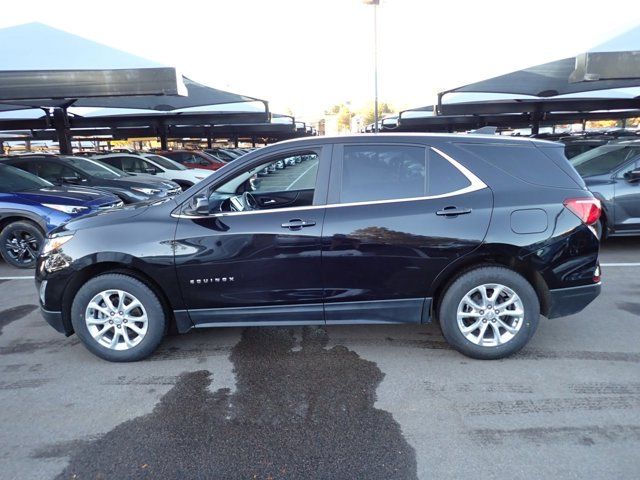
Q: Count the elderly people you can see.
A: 0